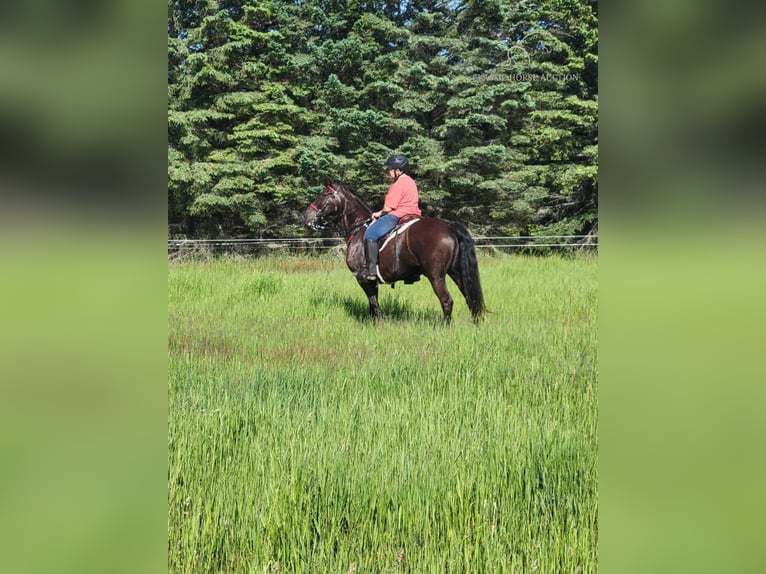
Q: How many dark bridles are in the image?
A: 1